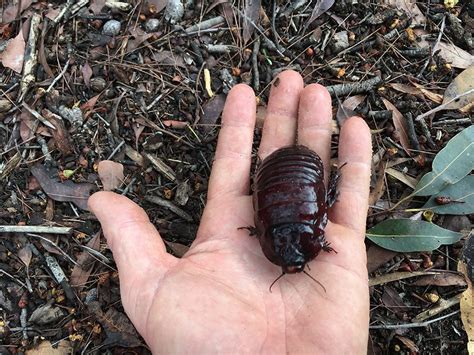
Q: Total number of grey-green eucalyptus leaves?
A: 3